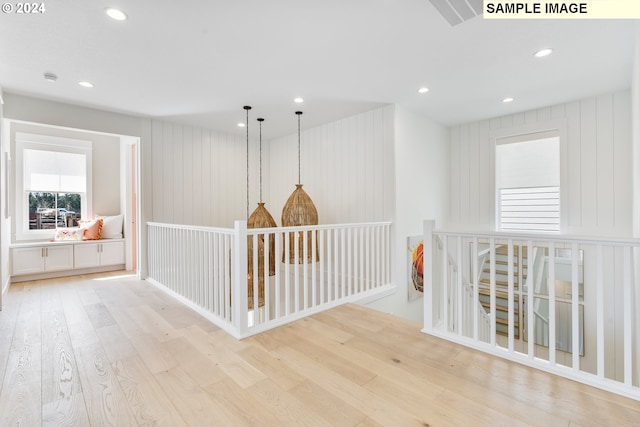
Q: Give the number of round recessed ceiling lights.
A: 7